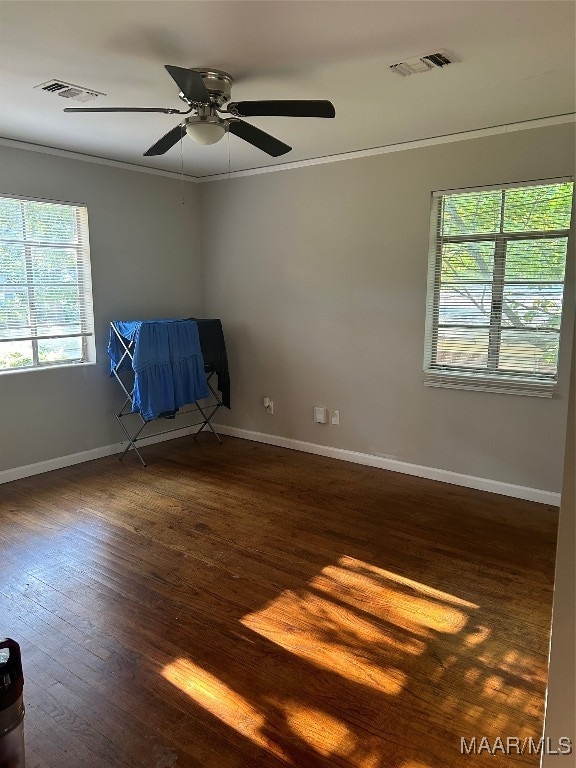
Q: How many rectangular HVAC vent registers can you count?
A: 2